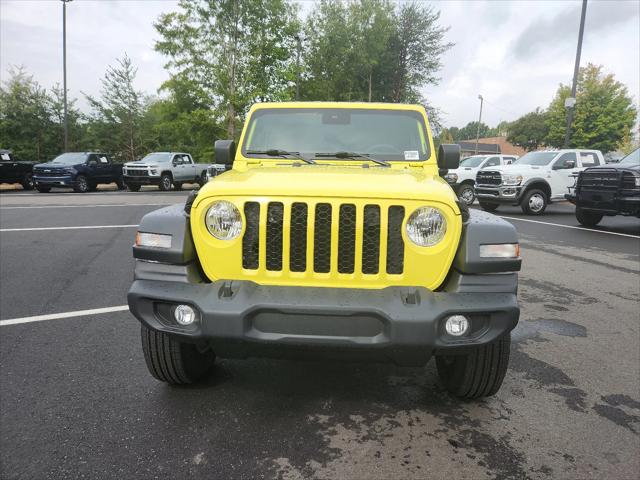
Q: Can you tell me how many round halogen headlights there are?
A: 2